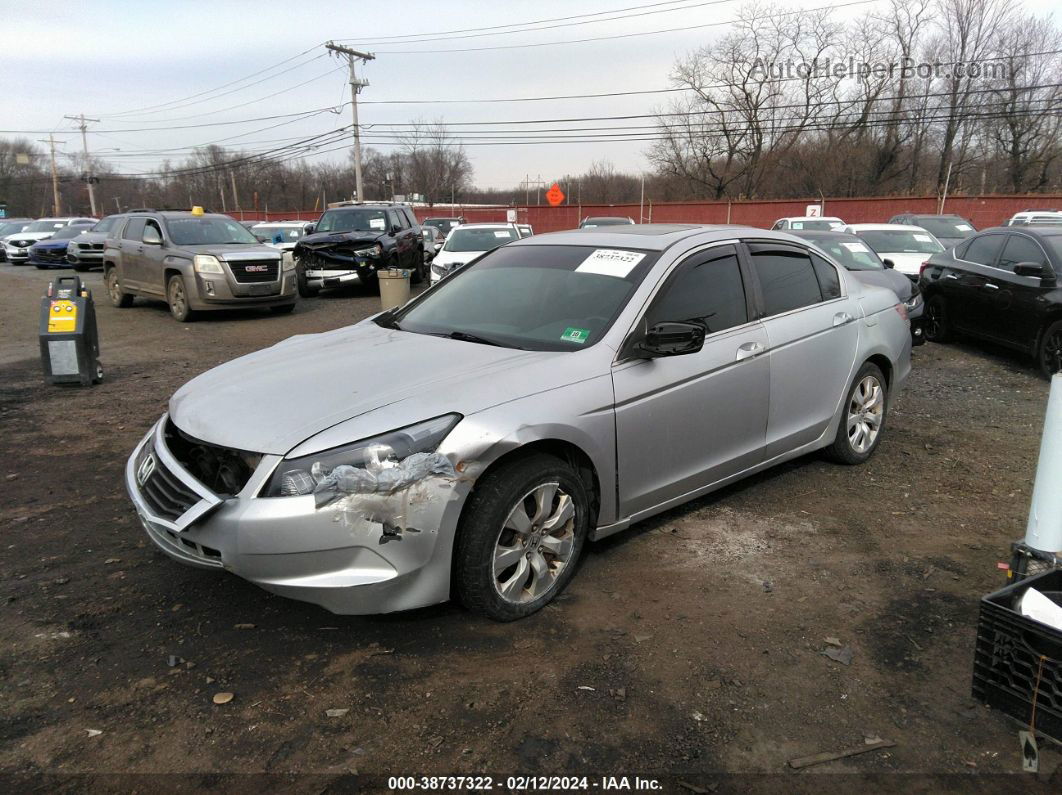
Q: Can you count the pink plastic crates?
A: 0